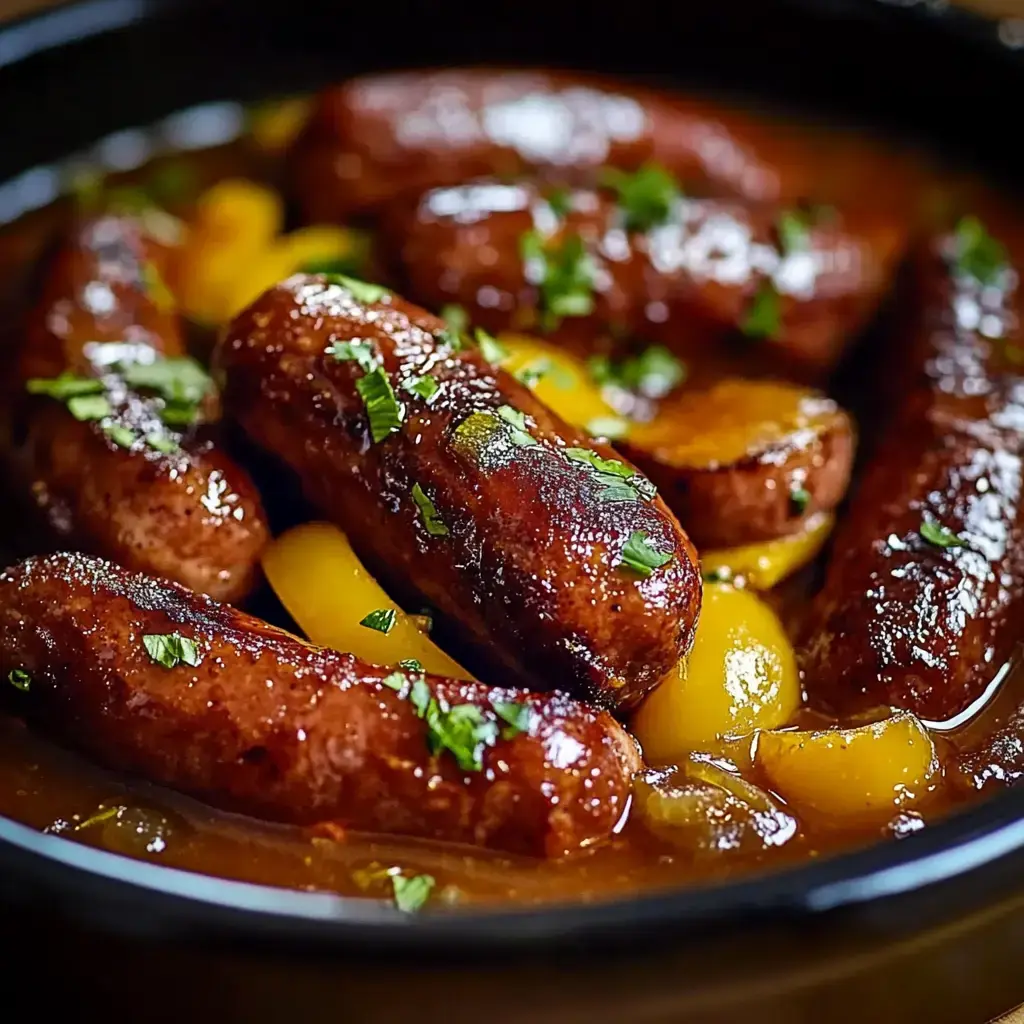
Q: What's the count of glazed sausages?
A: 6